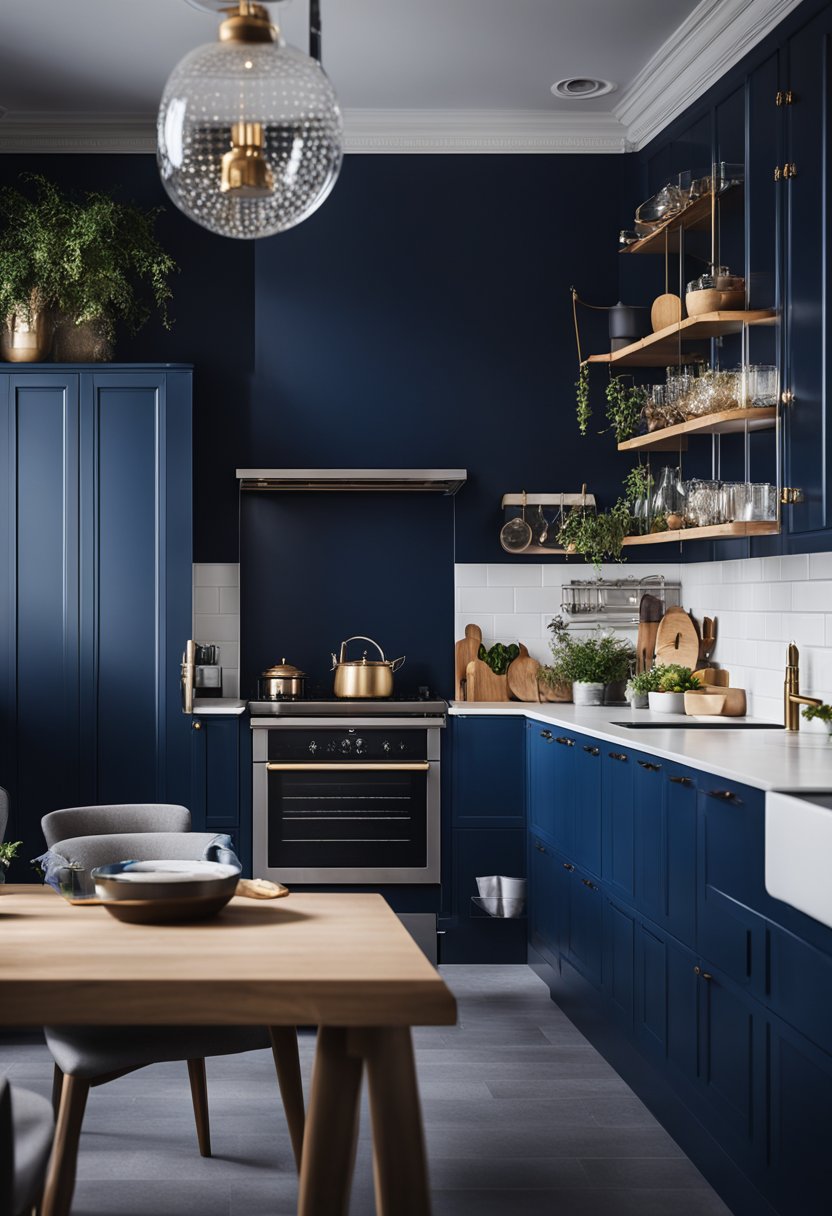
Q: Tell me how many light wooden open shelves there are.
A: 4